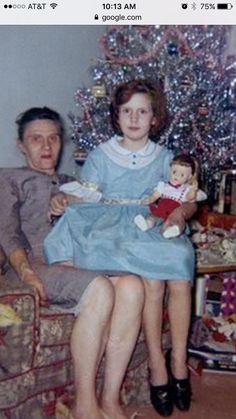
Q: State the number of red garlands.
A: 1